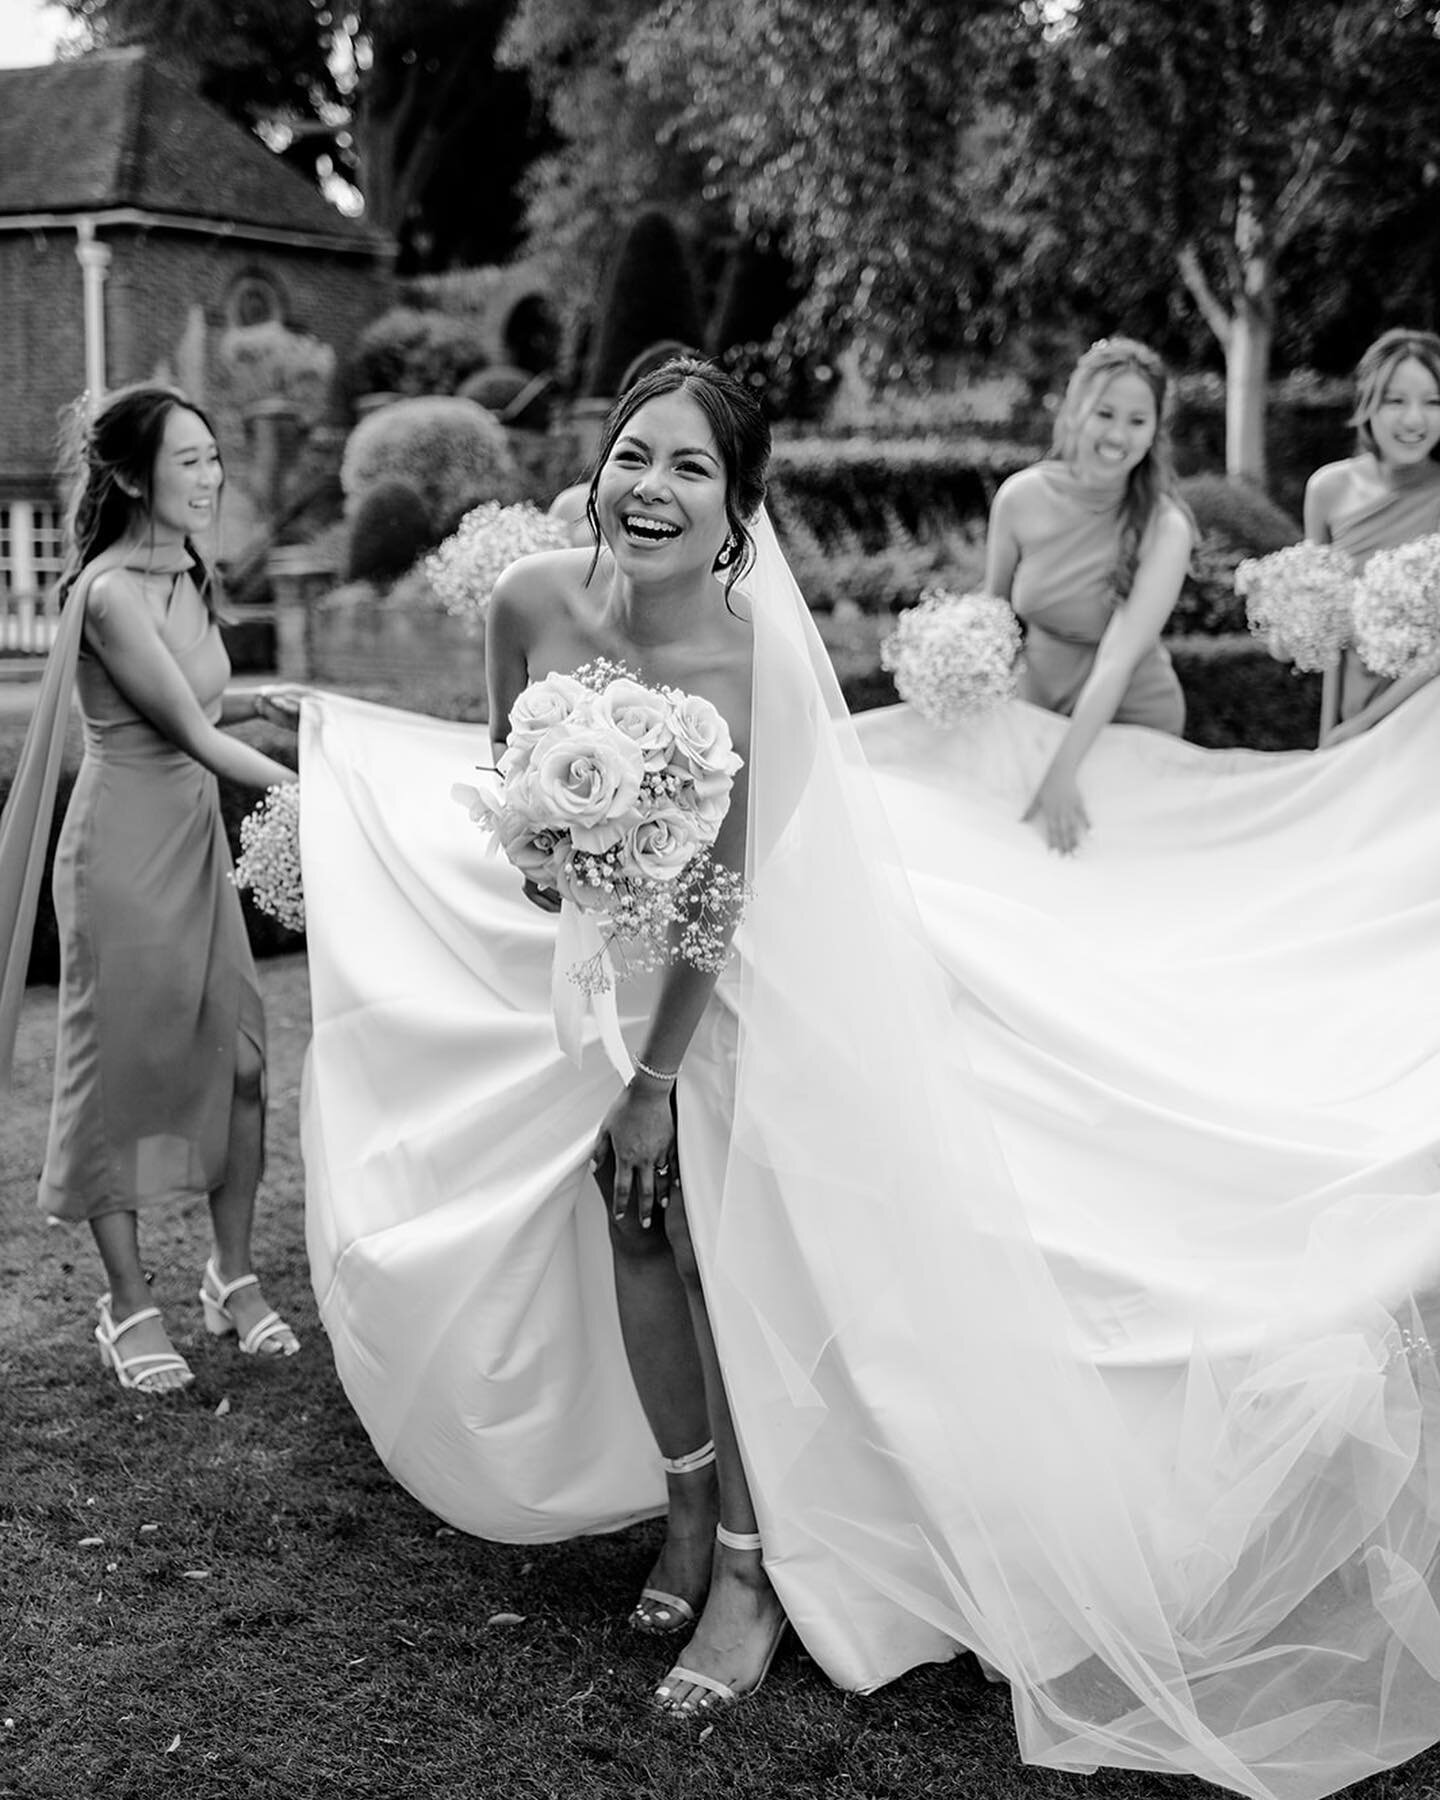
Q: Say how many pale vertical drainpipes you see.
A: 1